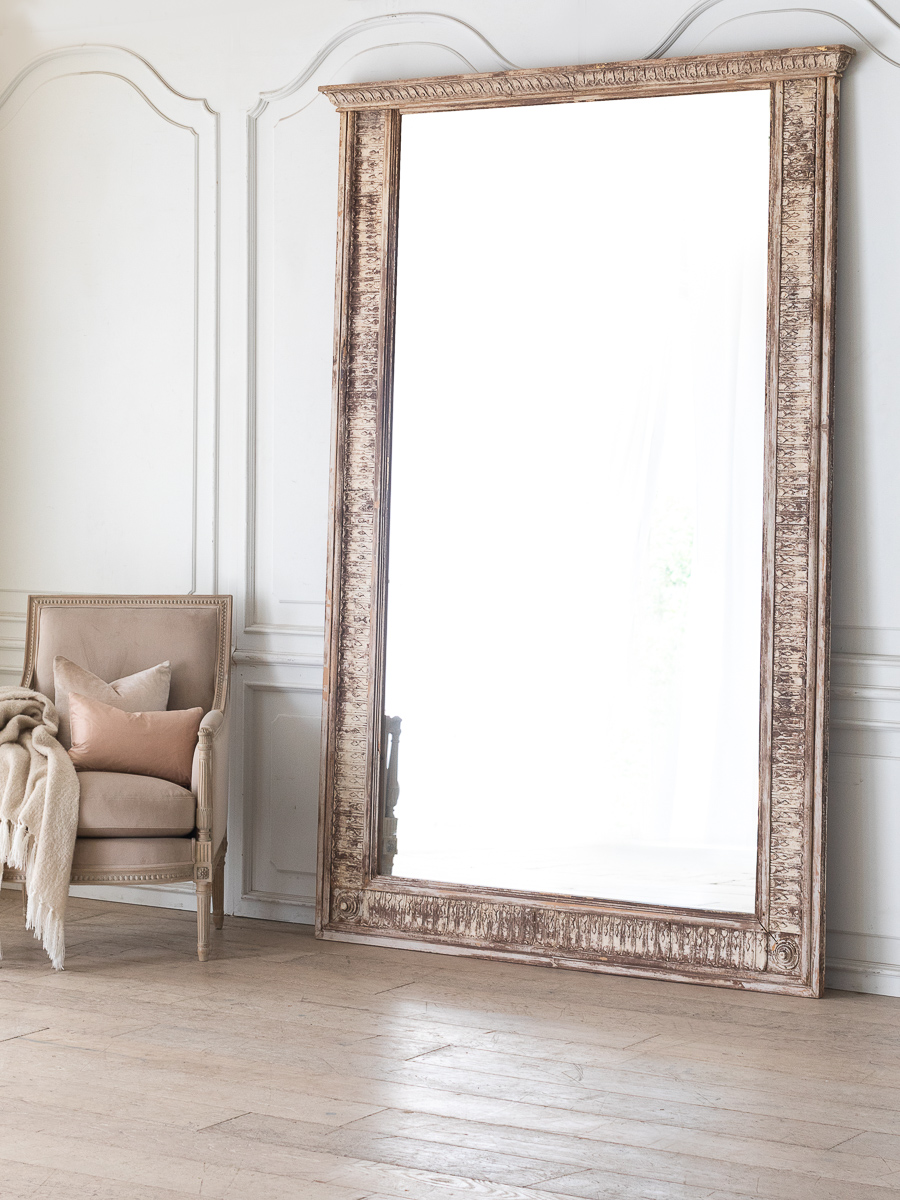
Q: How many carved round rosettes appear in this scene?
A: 2